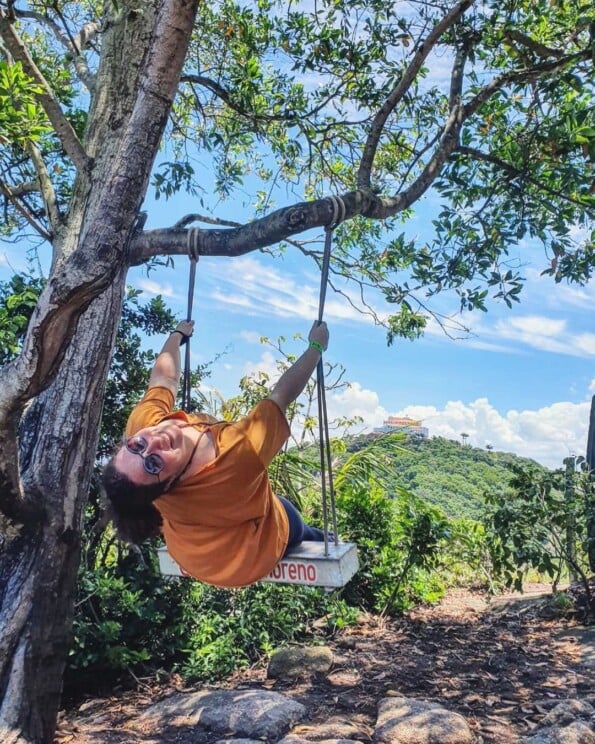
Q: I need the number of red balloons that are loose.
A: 0